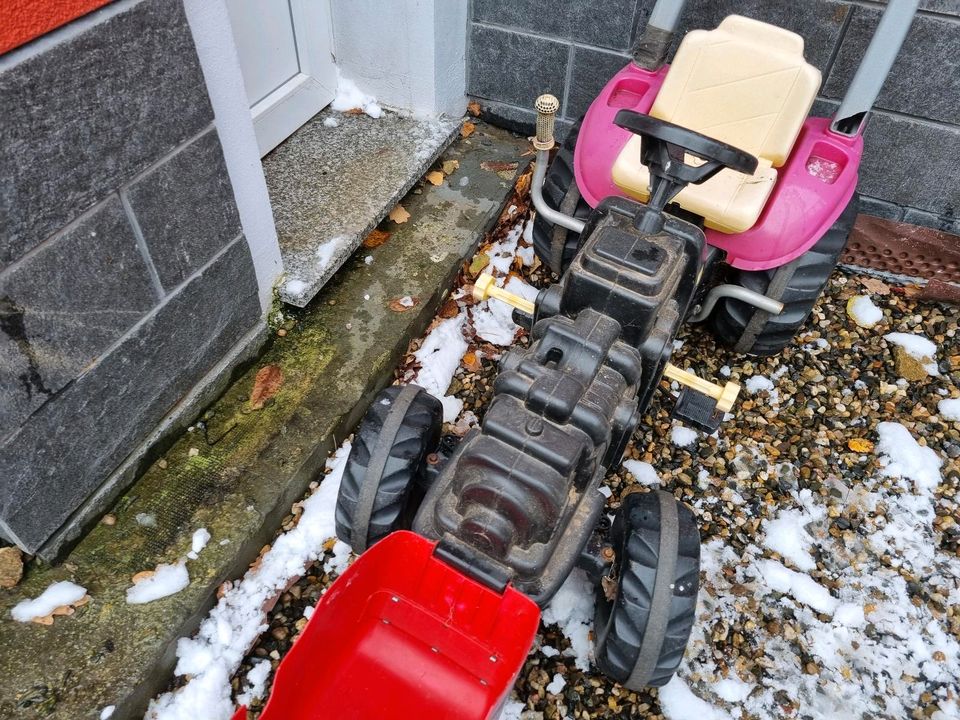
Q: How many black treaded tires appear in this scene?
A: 4